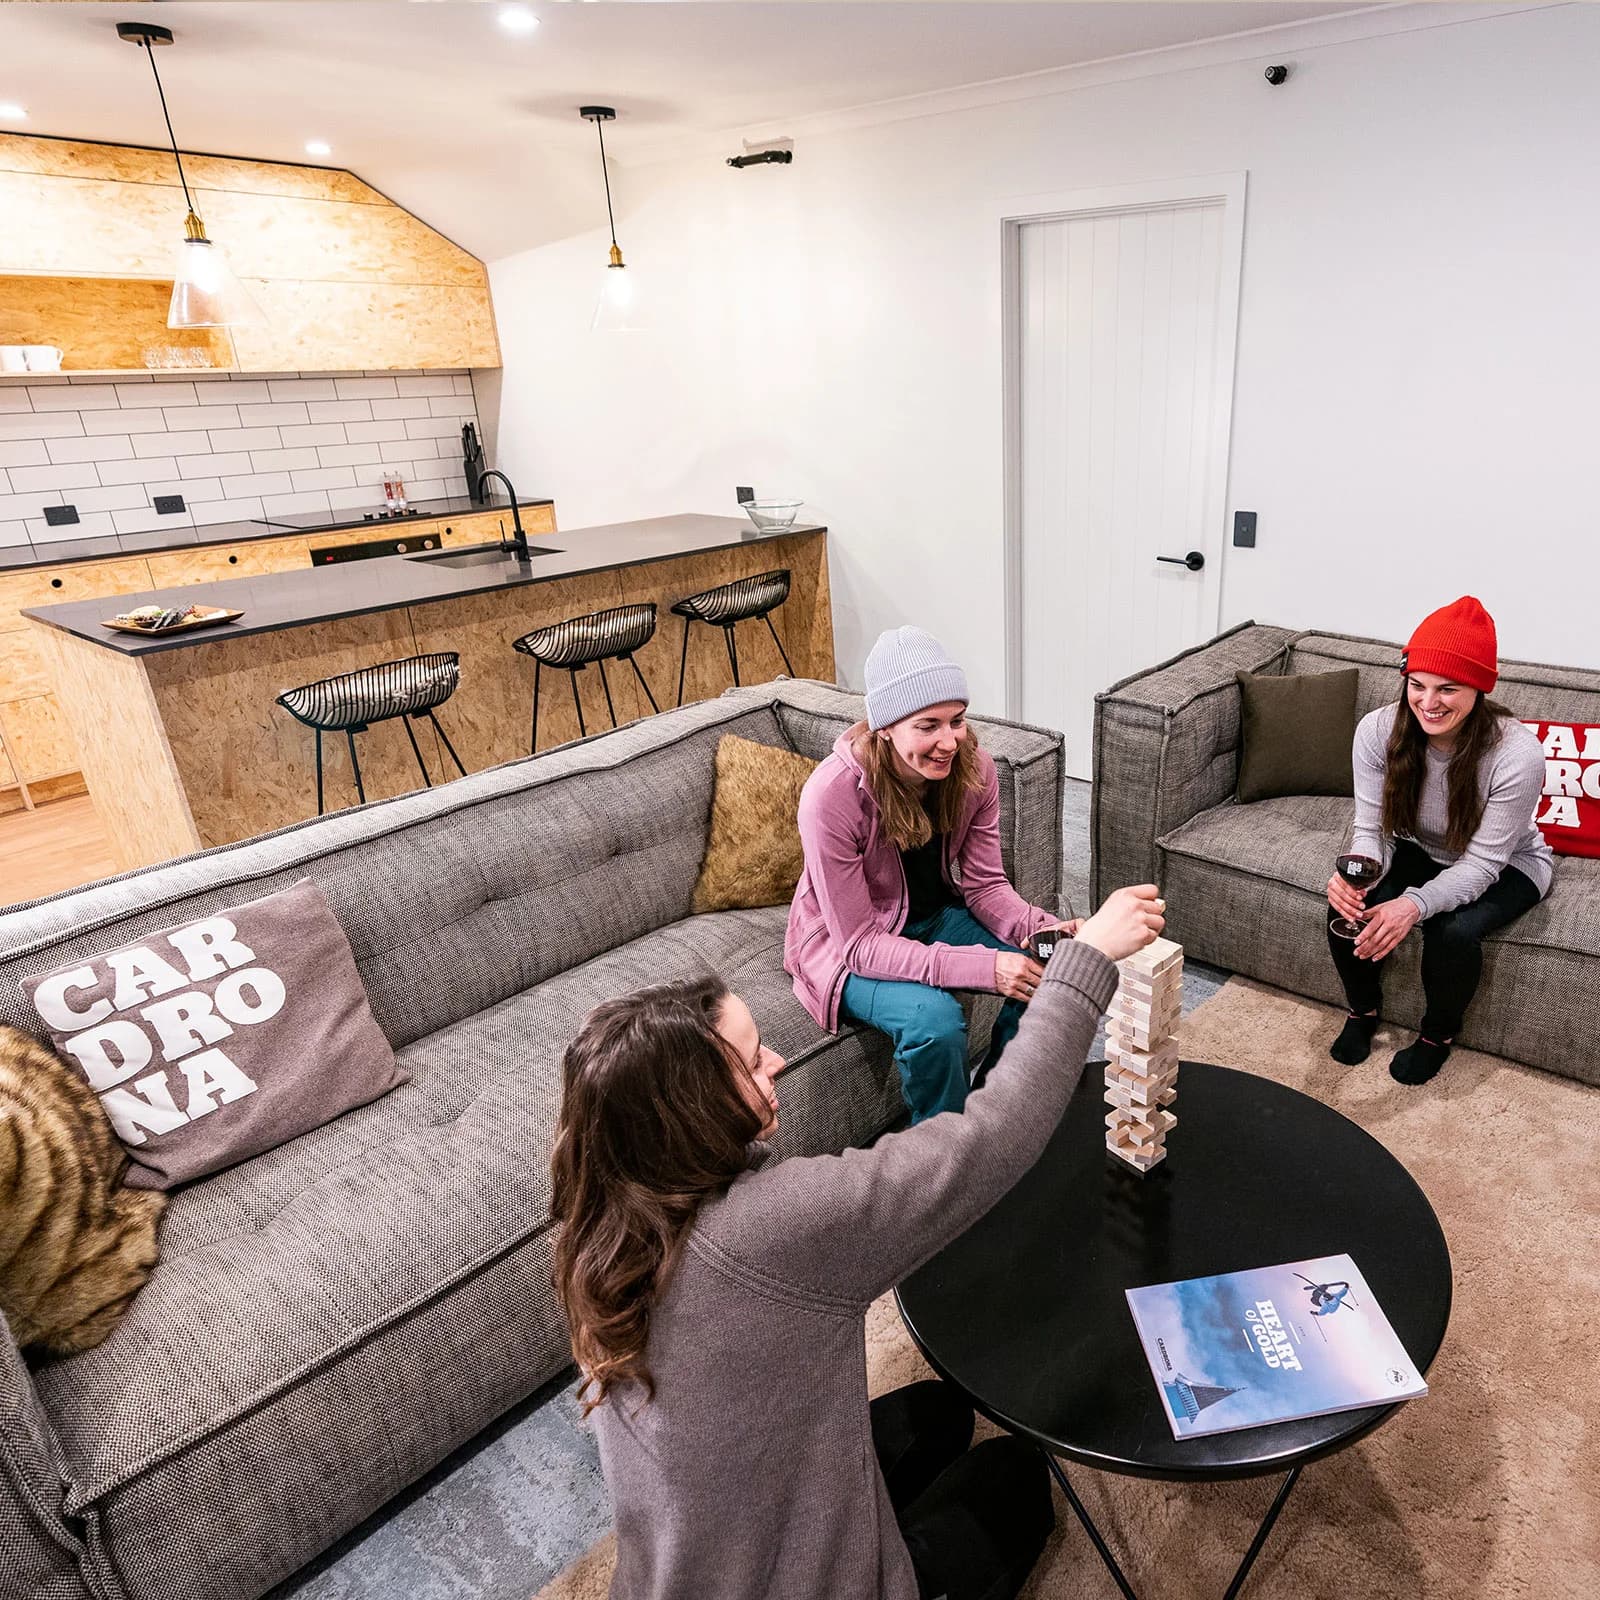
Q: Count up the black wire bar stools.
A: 3